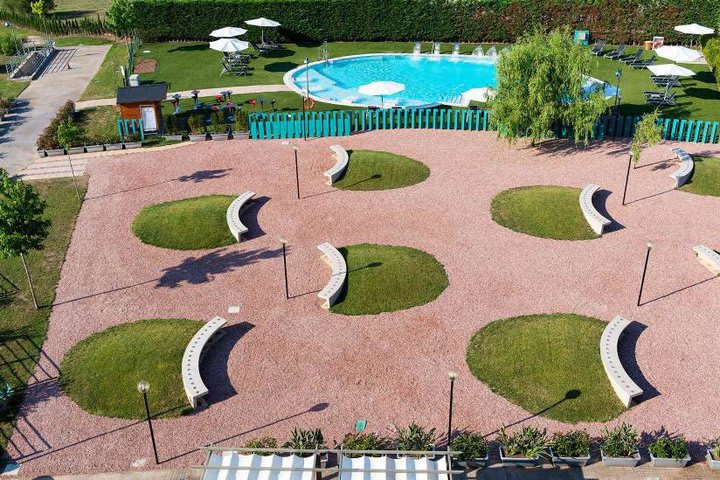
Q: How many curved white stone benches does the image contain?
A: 8